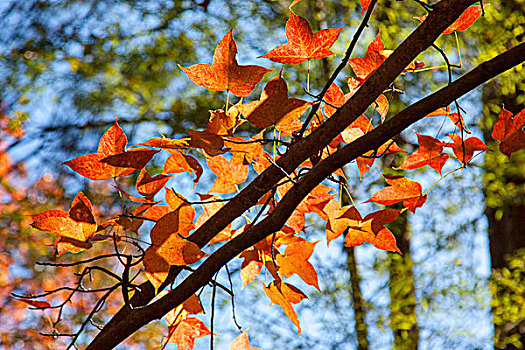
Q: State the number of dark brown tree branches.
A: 2